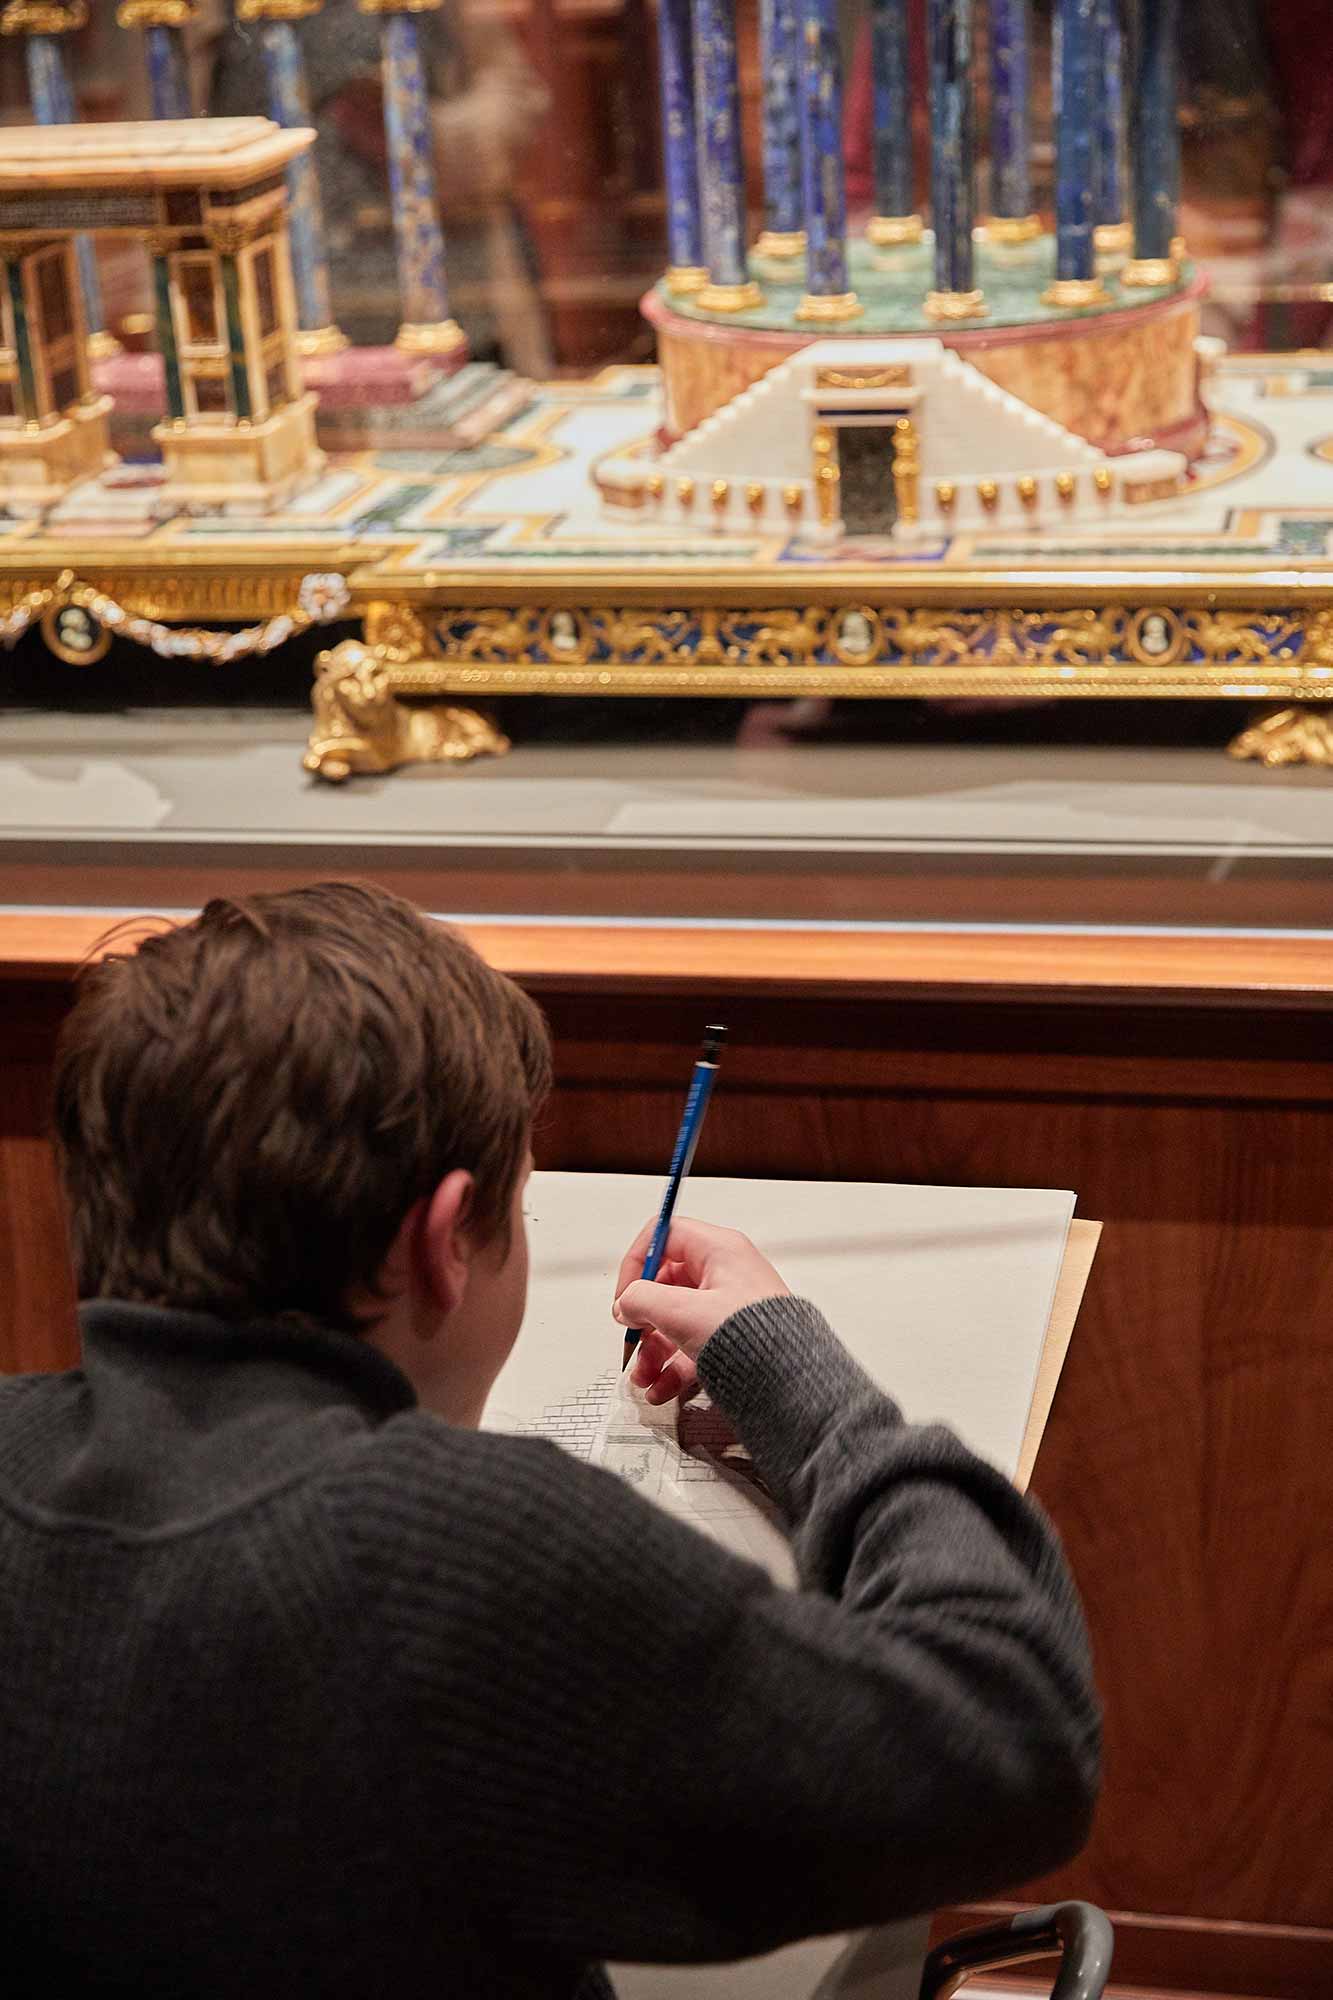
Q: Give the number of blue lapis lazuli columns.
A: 14